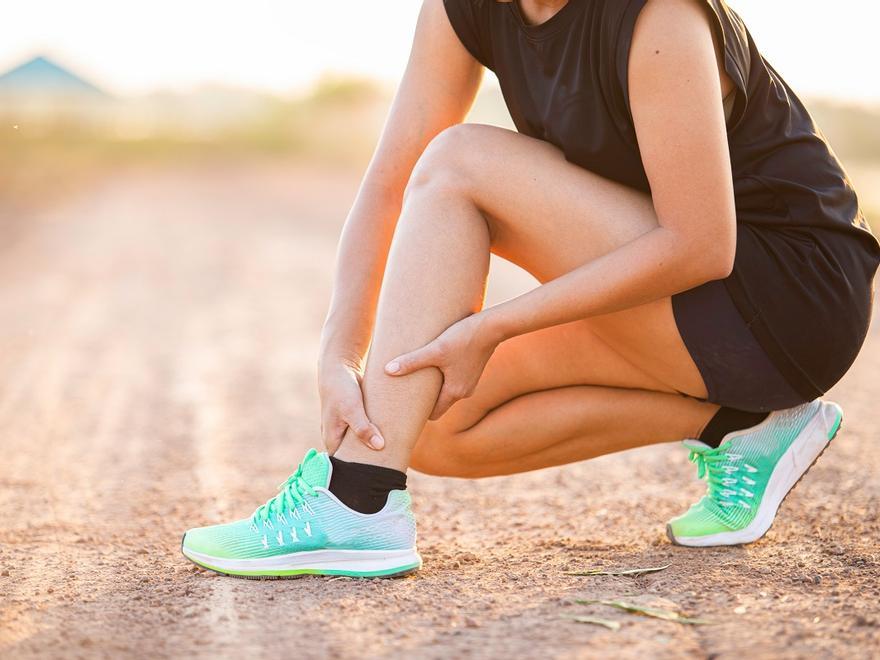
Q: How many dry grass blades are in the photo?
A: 3